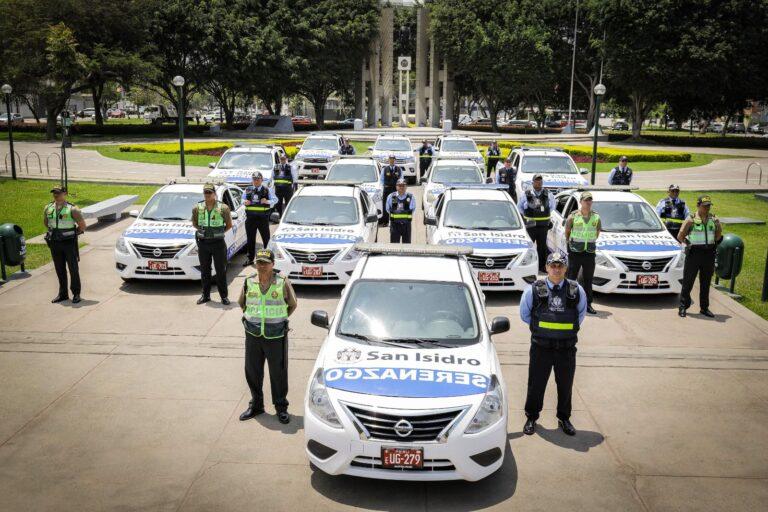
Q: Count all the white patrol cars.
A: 12